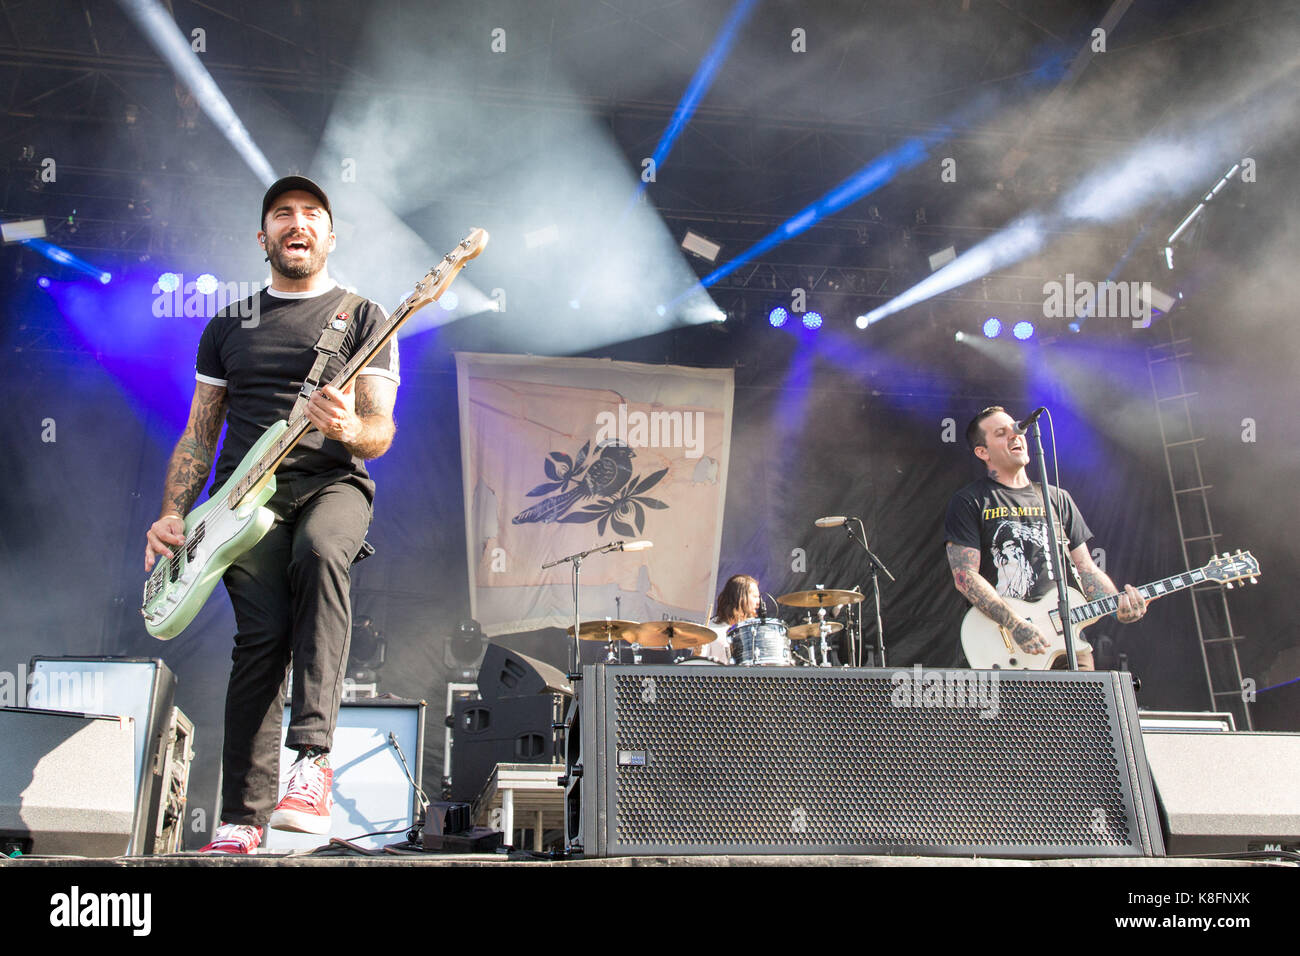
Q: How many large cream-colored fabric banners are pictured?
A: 1